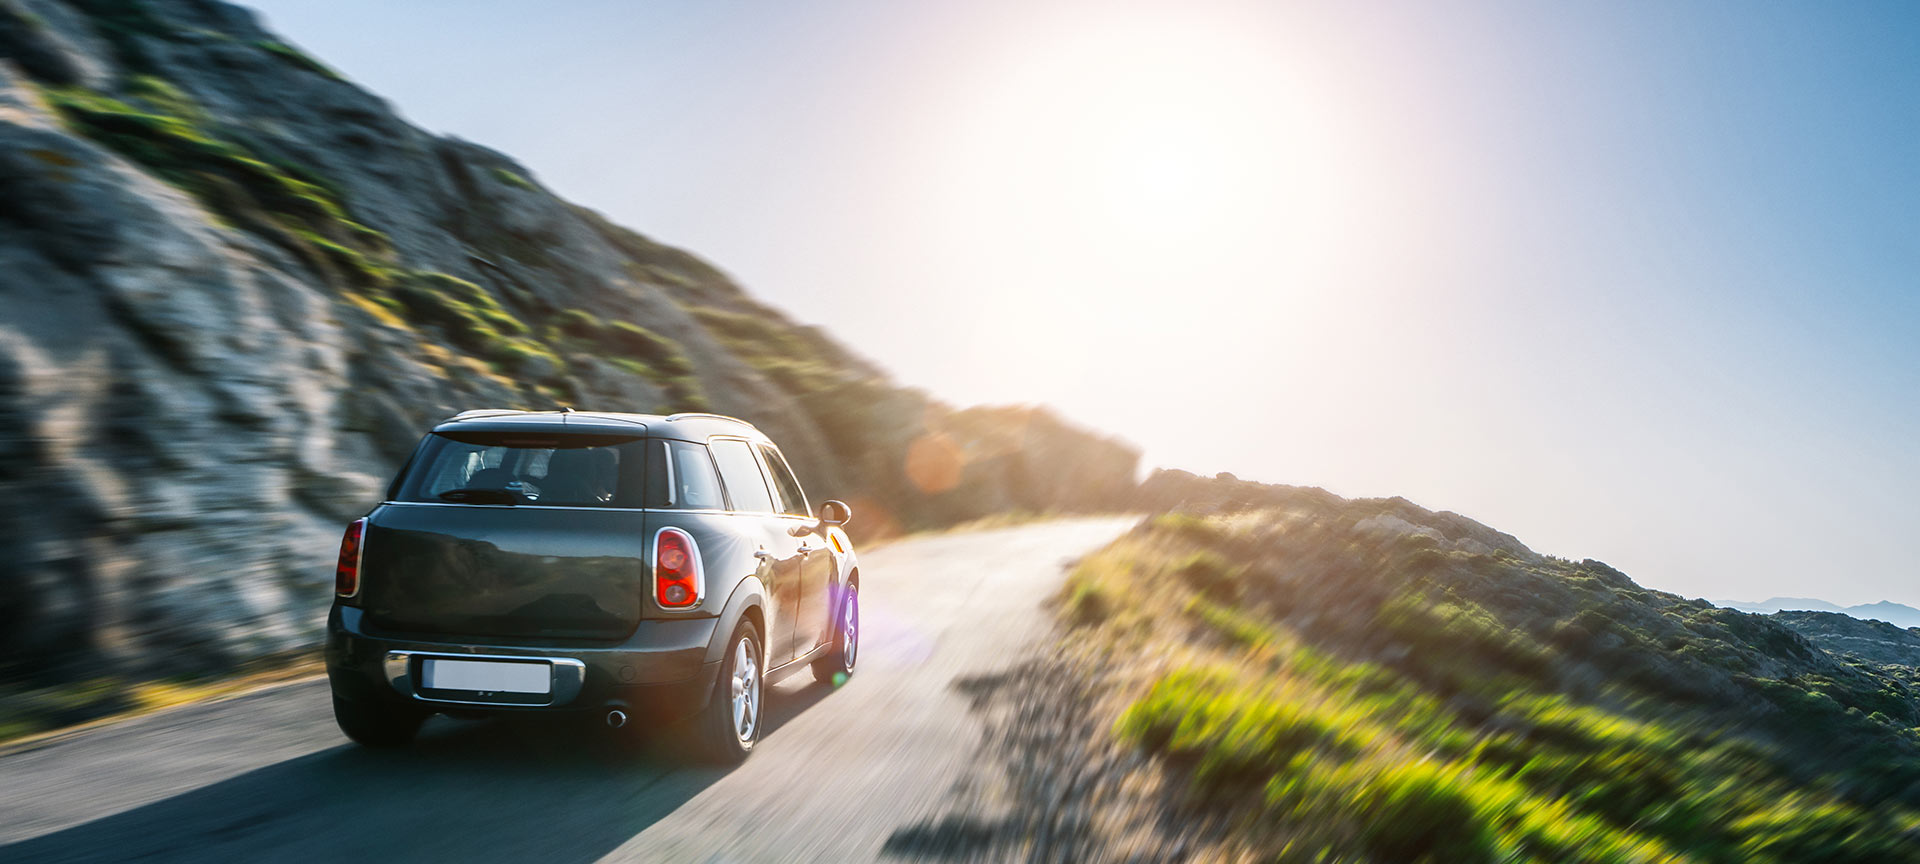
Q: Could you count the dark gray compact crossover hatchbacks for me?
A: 1